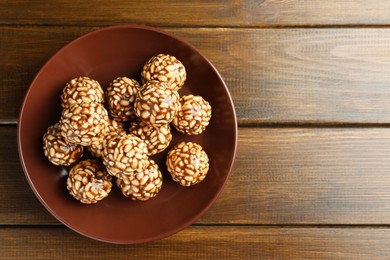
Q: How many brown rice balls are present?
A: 13